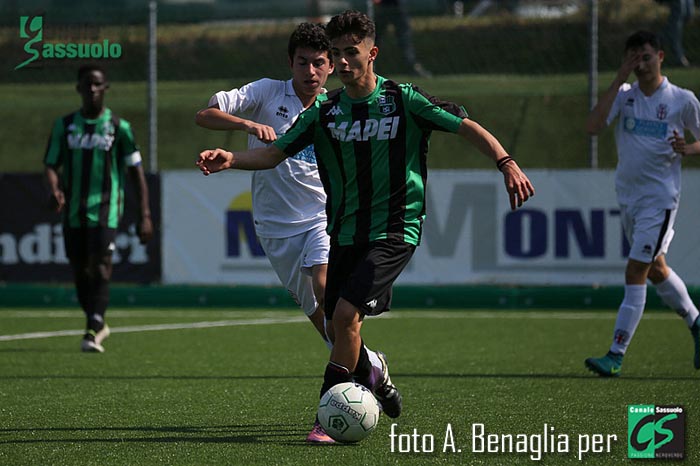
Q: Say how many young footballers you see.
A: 4